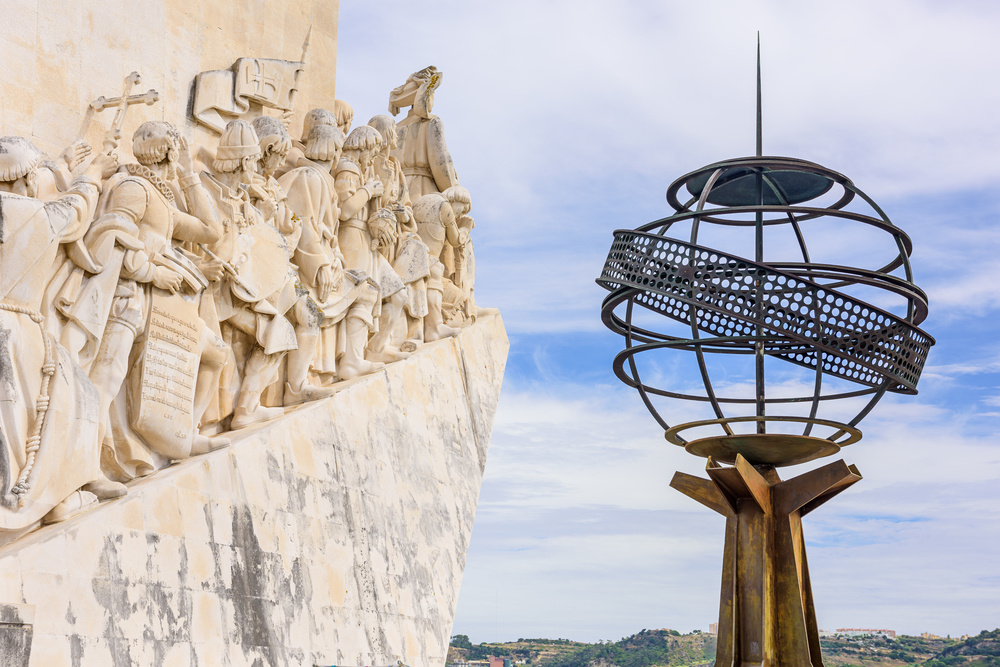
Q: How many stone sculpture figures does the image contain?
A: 11